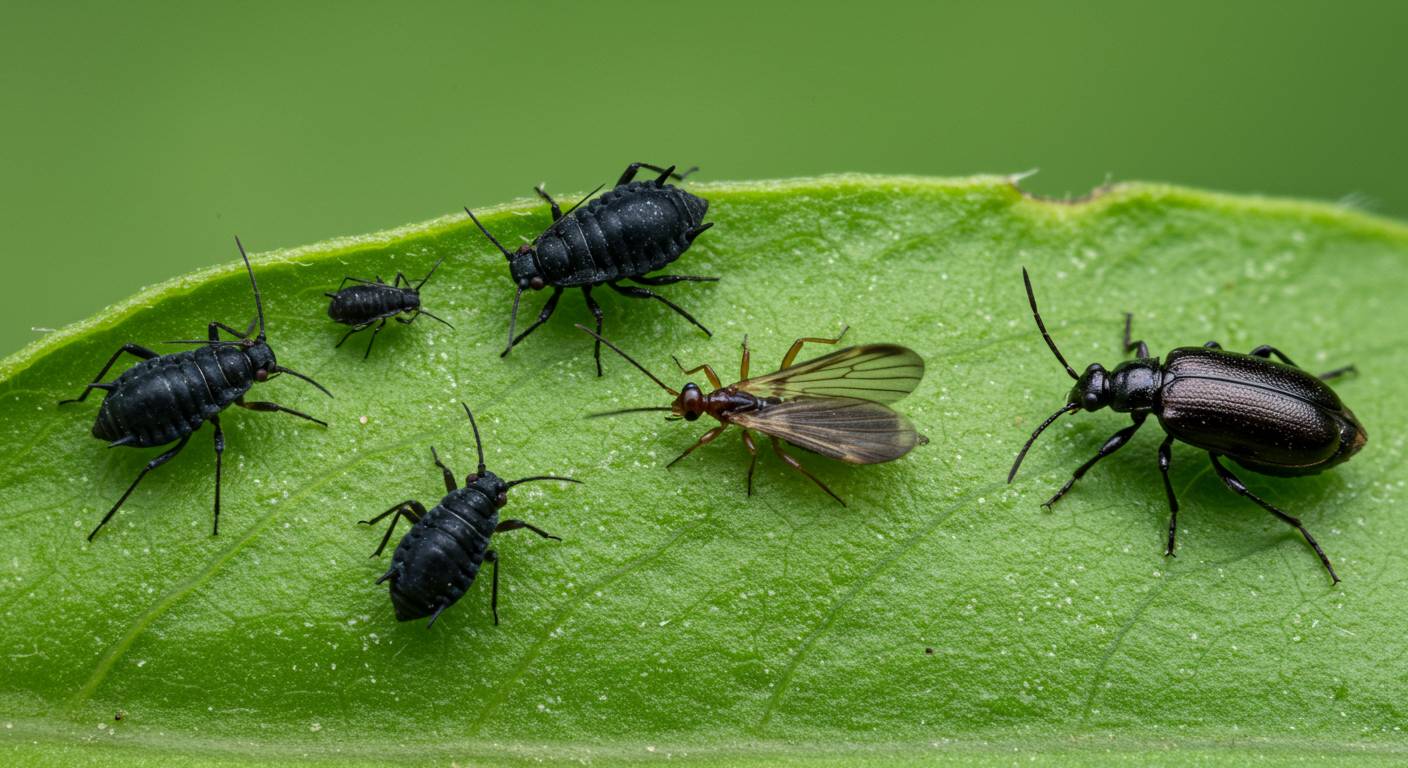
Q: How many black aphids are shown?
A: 4